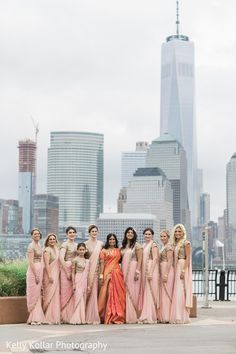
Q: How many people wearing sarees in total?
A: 10